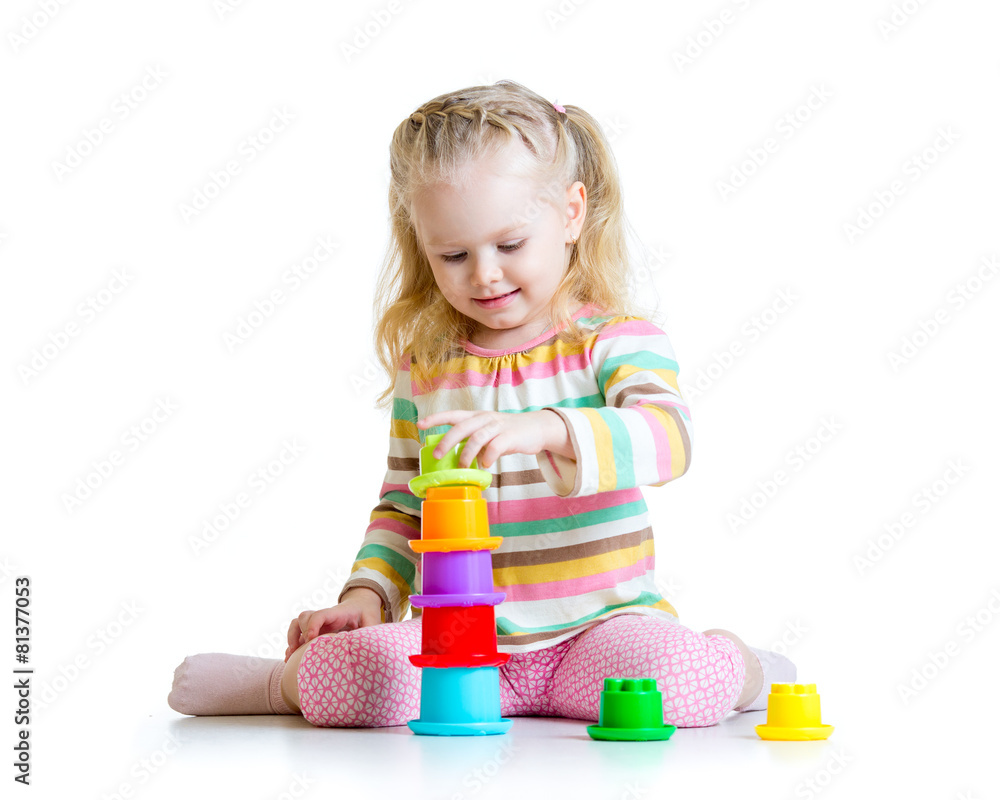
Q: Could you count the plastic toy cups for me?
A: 7